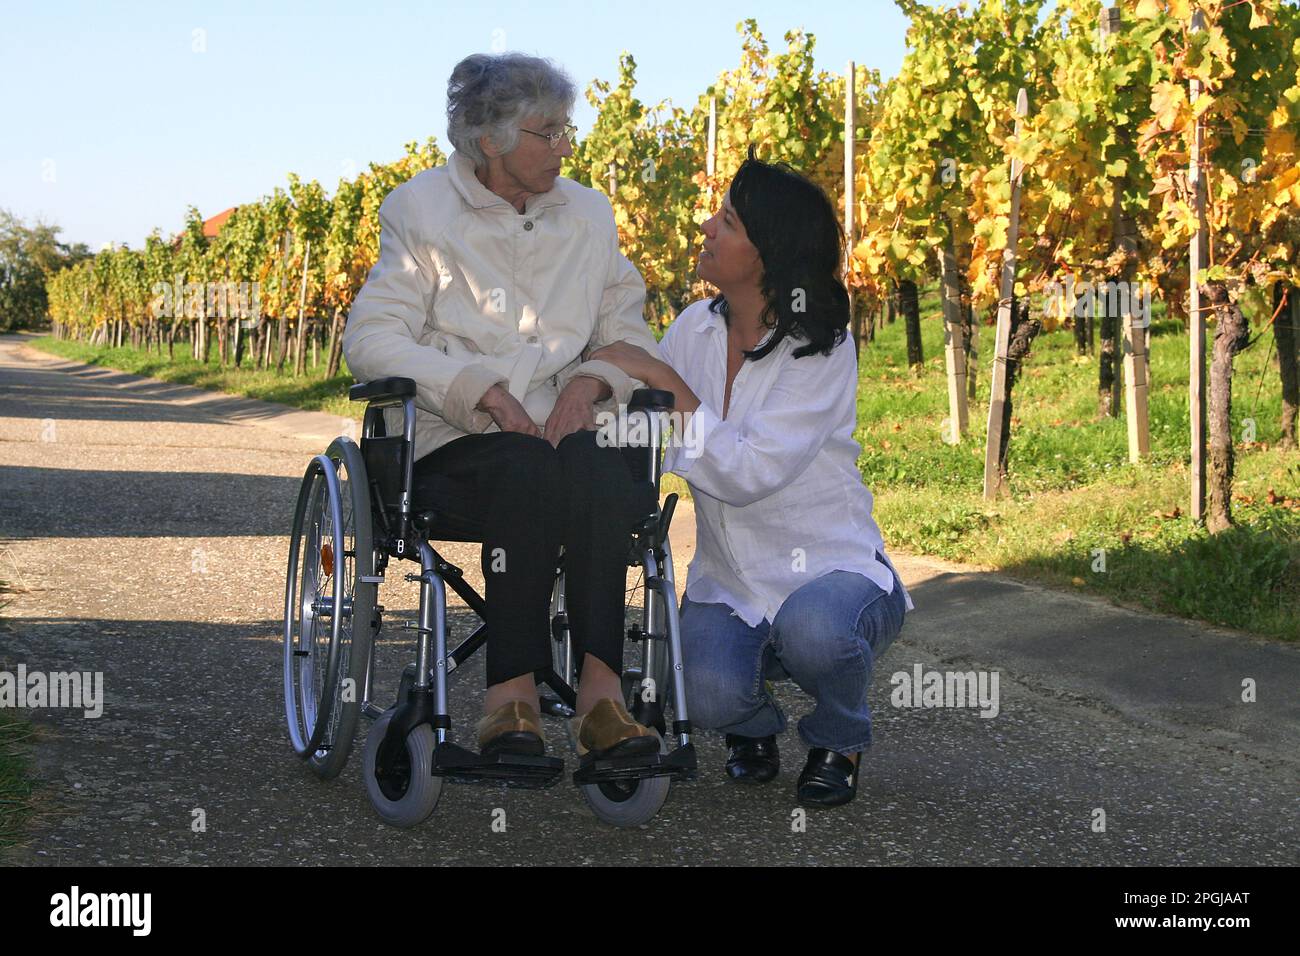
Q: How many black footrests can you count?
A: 2